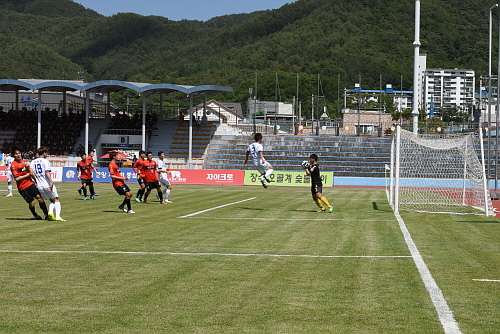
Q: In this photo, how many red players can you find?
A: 6